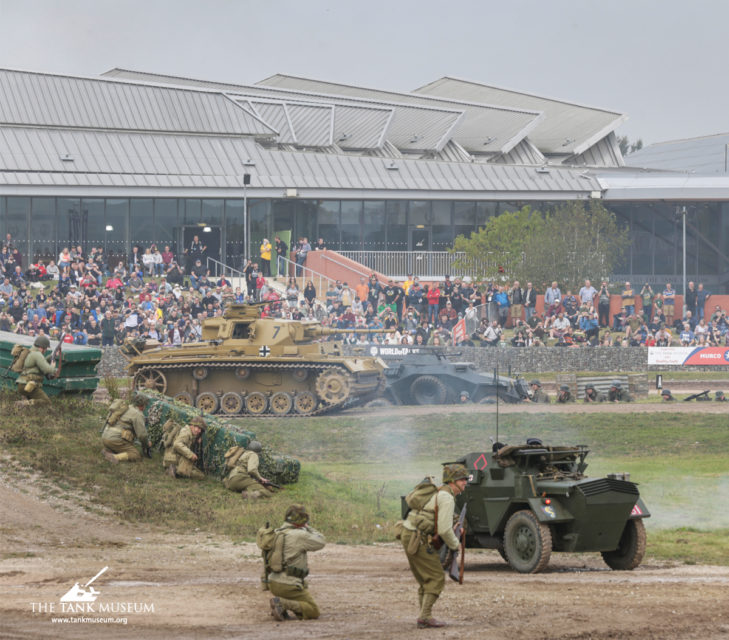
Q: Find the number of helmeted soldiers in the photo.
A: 13